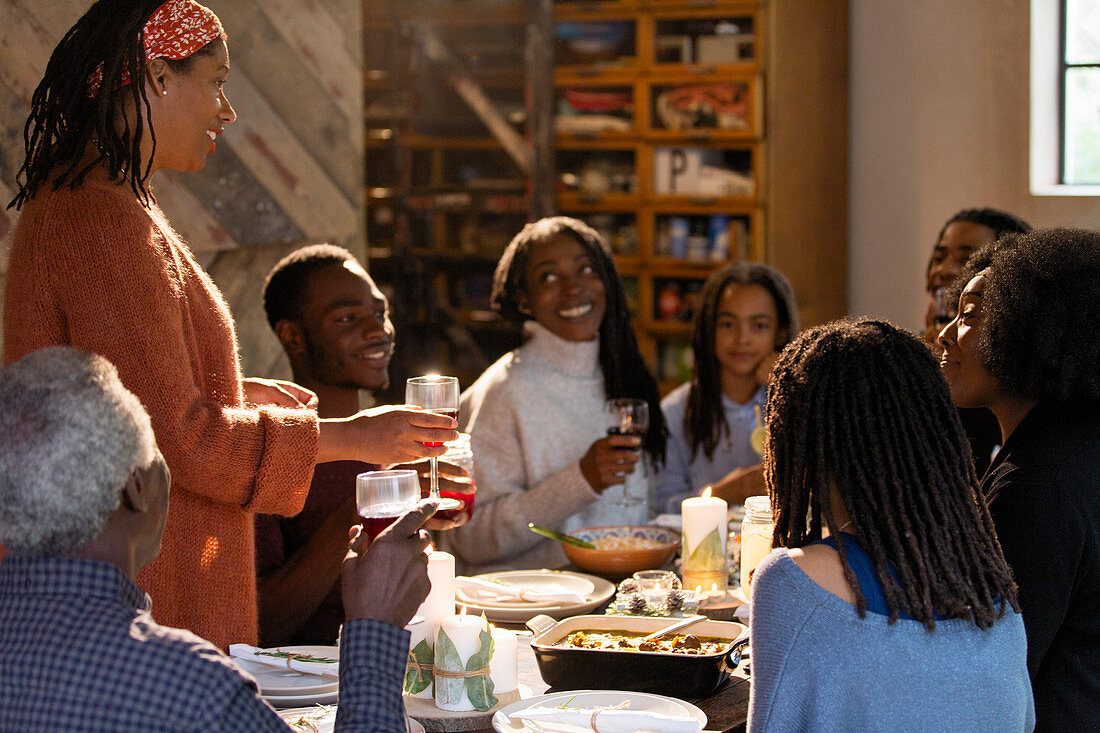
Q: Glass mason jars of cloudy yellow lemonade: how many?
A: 1